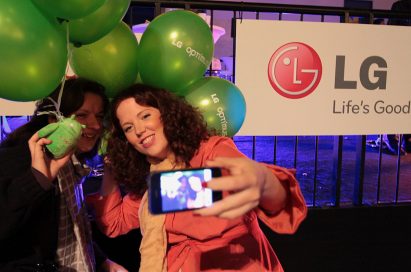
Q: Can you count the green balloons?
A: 6